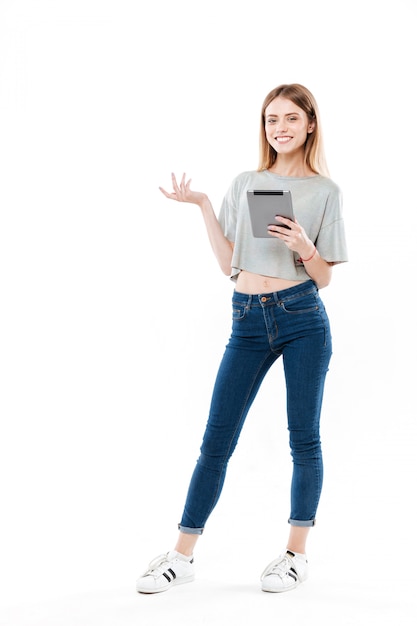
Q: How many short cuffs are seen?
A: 2